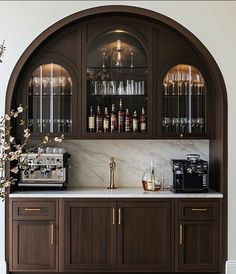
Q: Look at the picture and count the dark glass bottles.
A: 8